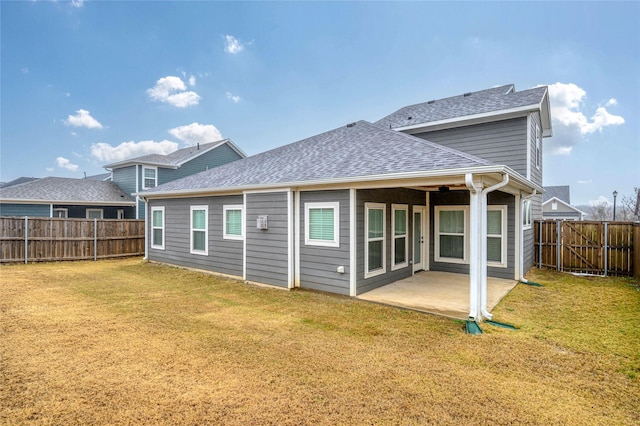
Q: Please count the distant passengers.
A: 0